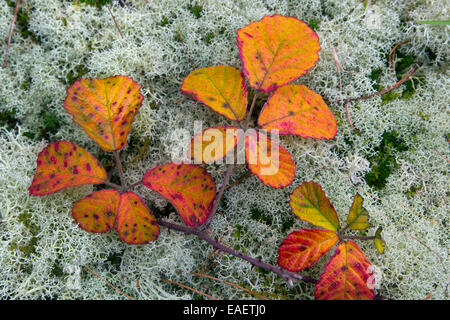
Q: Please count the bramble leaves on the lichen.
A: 15